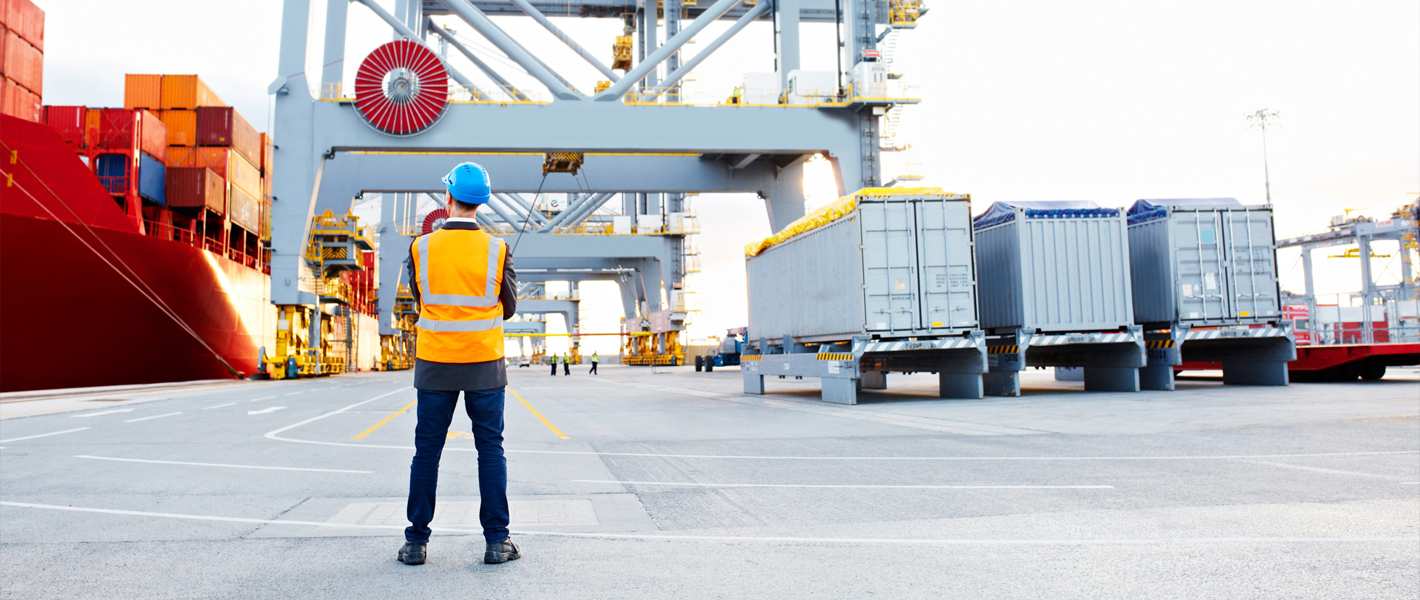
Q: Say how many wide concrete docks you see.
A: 1